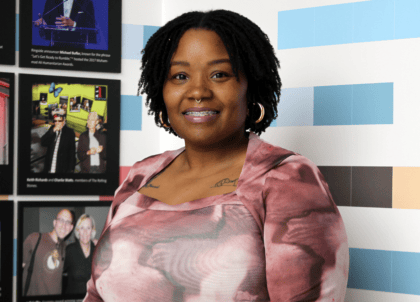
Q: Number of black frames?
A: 6